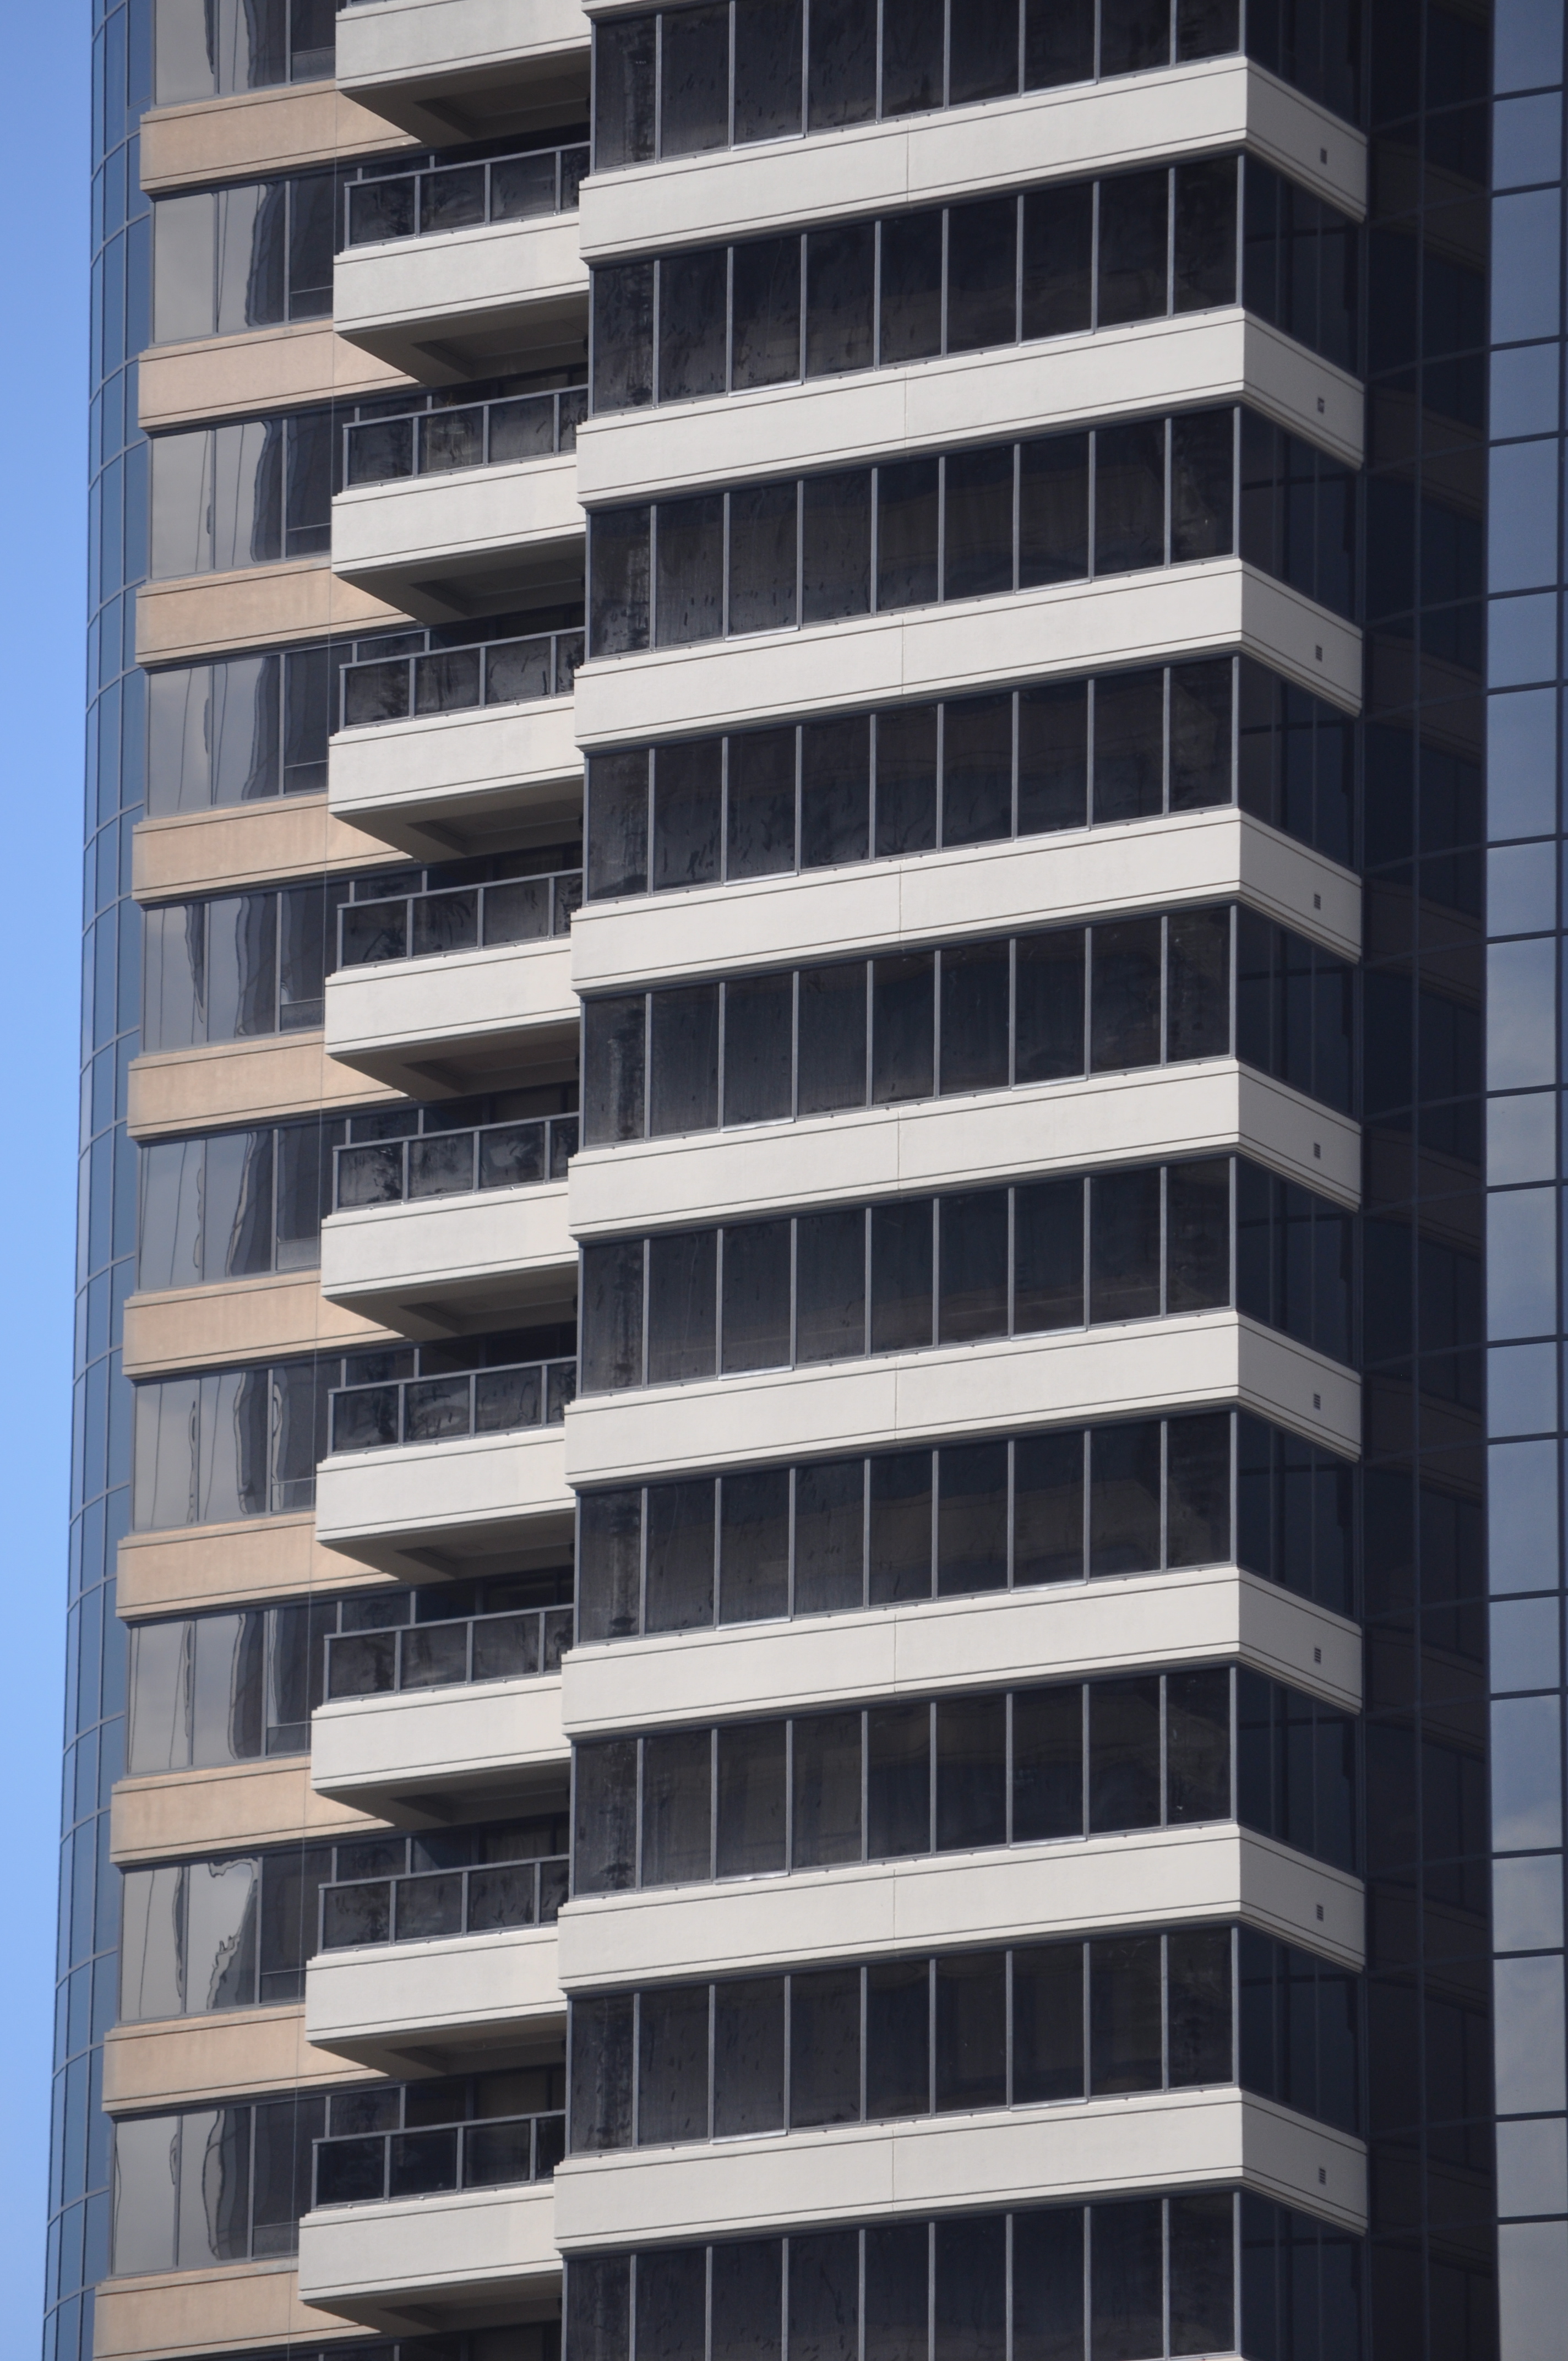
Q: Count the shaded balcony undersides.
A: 10